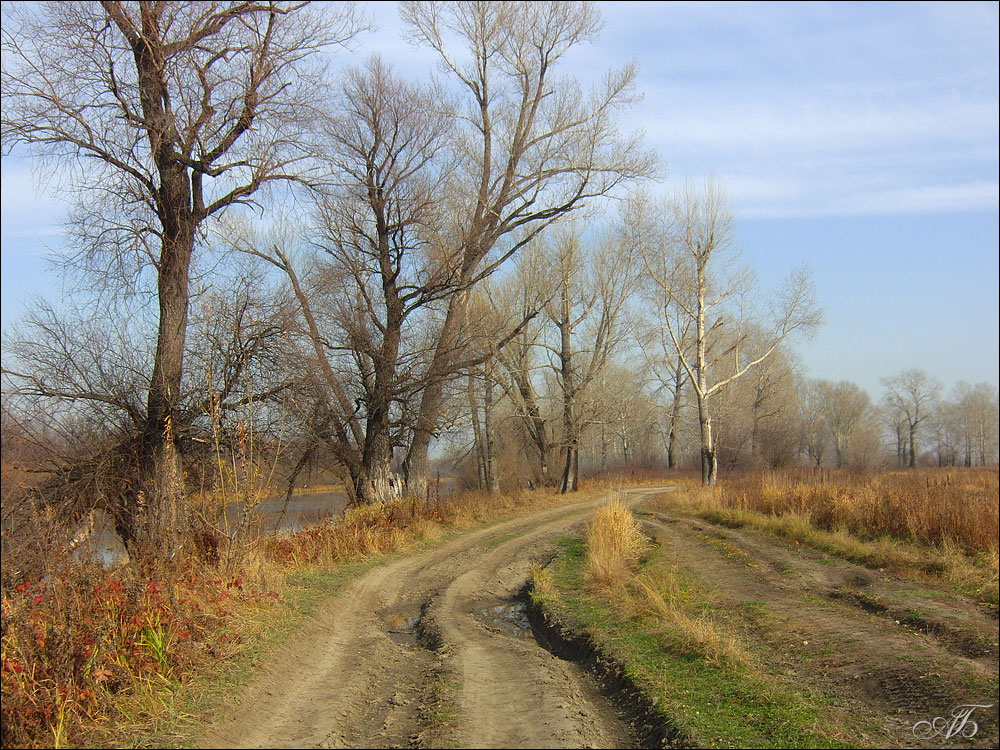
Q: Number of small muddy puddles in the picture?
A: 2